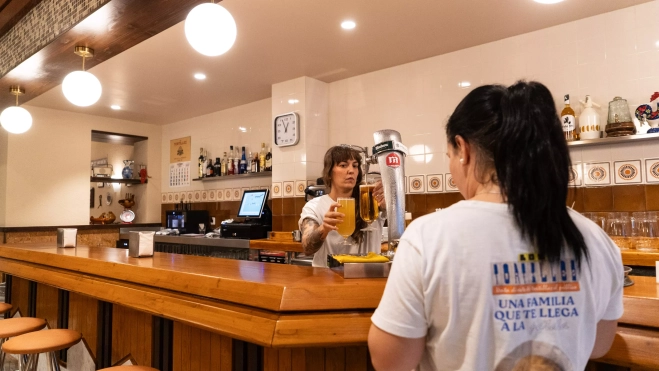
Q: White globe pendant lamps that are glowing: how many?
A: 3